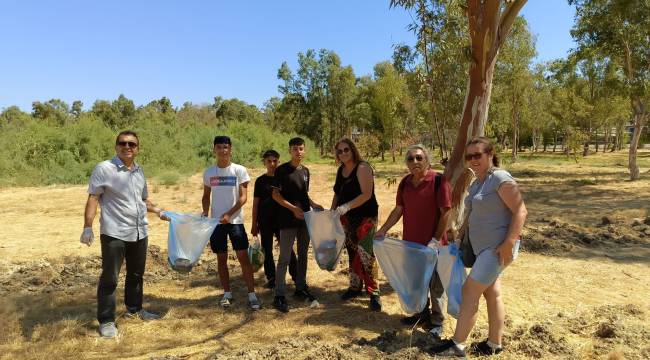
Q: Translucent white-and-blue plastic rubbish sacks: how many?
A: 4